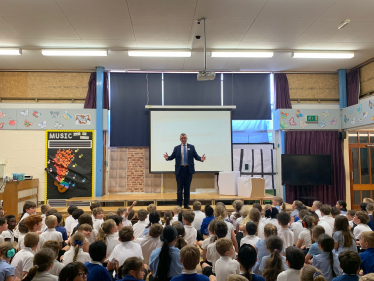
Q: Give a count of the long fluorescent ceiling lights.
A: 5